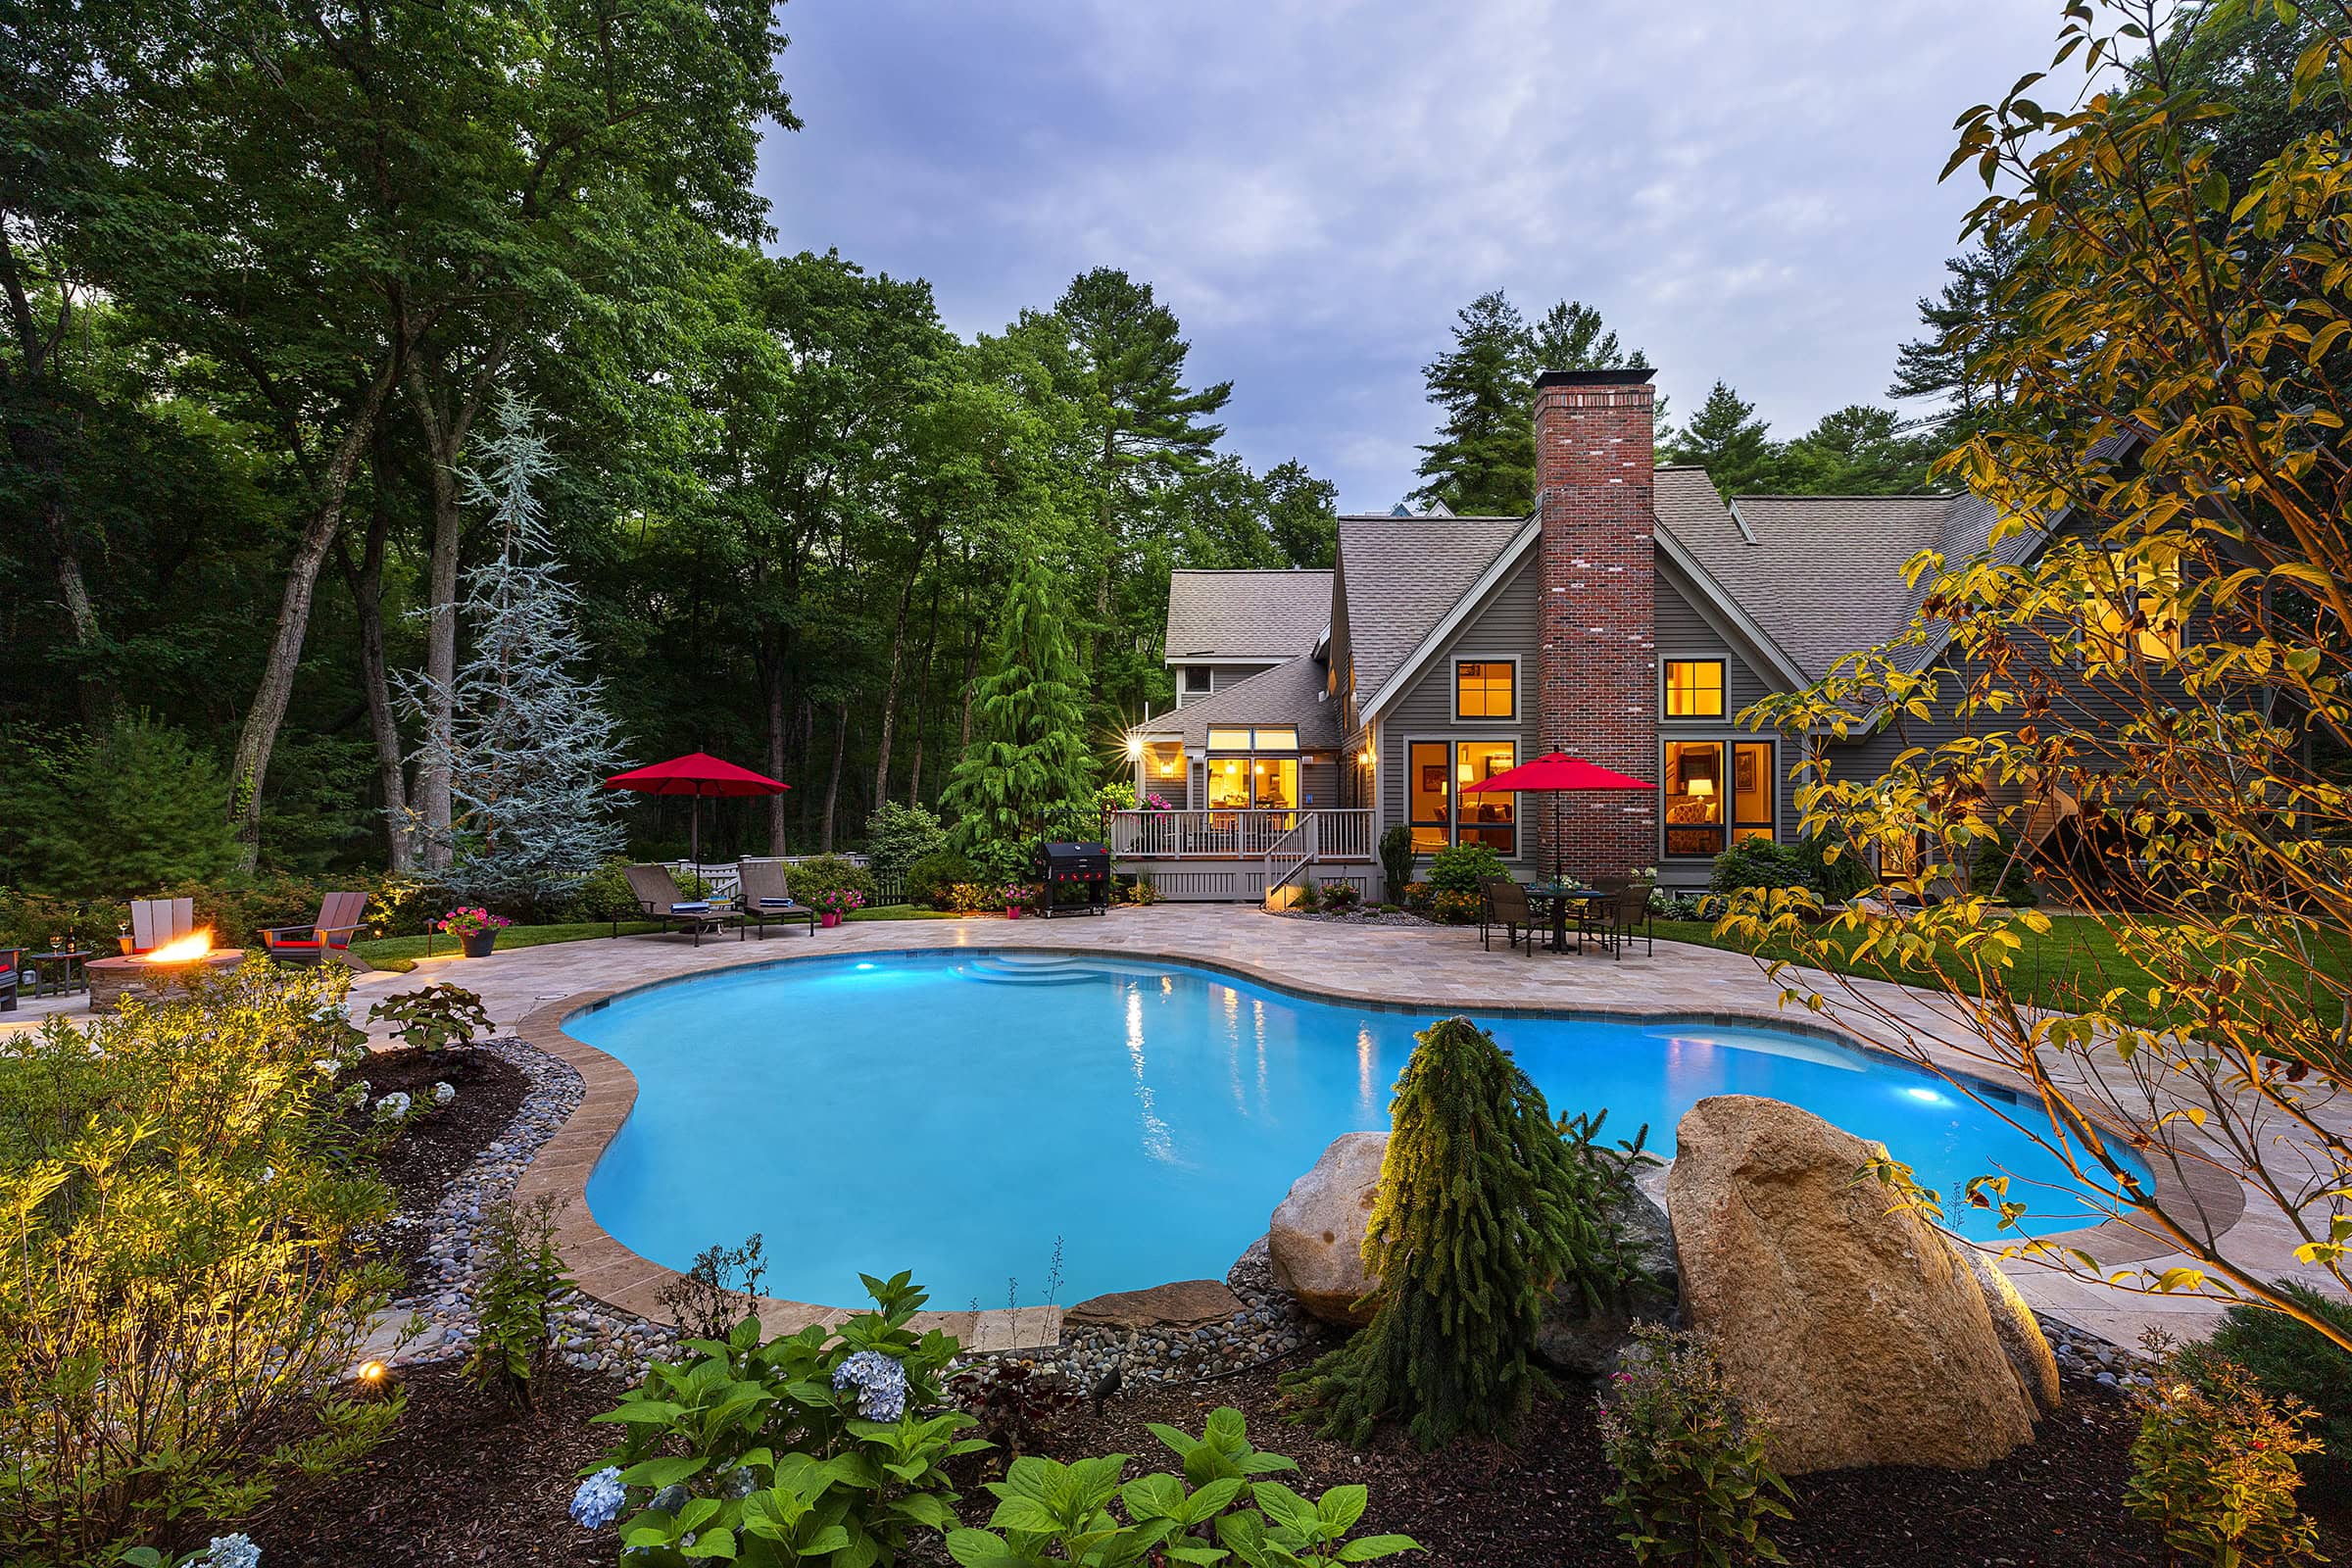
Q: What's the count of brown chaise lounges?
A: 2